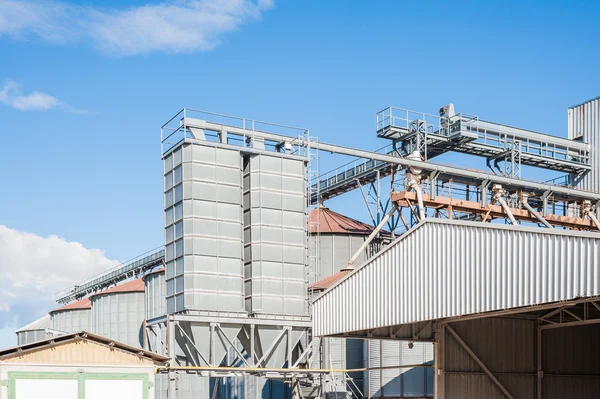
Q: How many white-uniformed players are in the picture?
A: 0